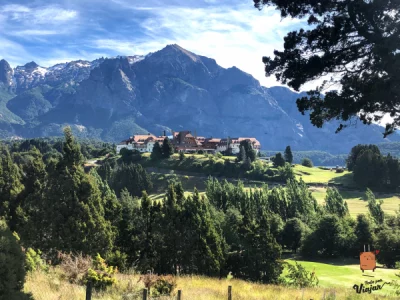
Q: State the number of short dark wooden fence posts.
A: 4